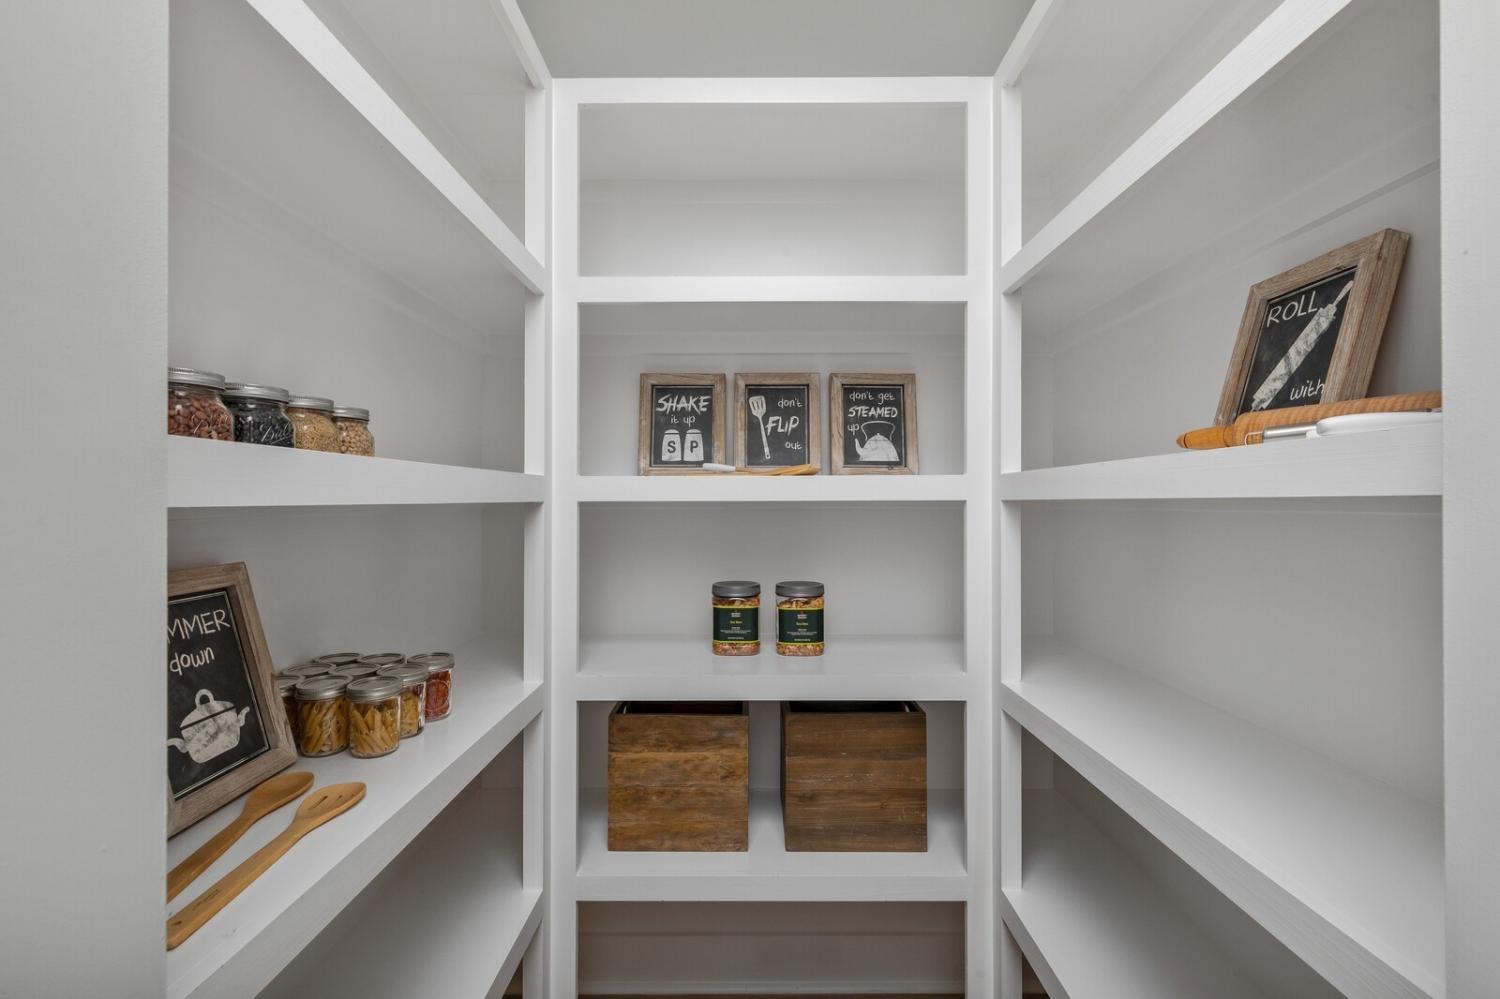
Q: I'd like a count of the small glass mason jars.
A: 13